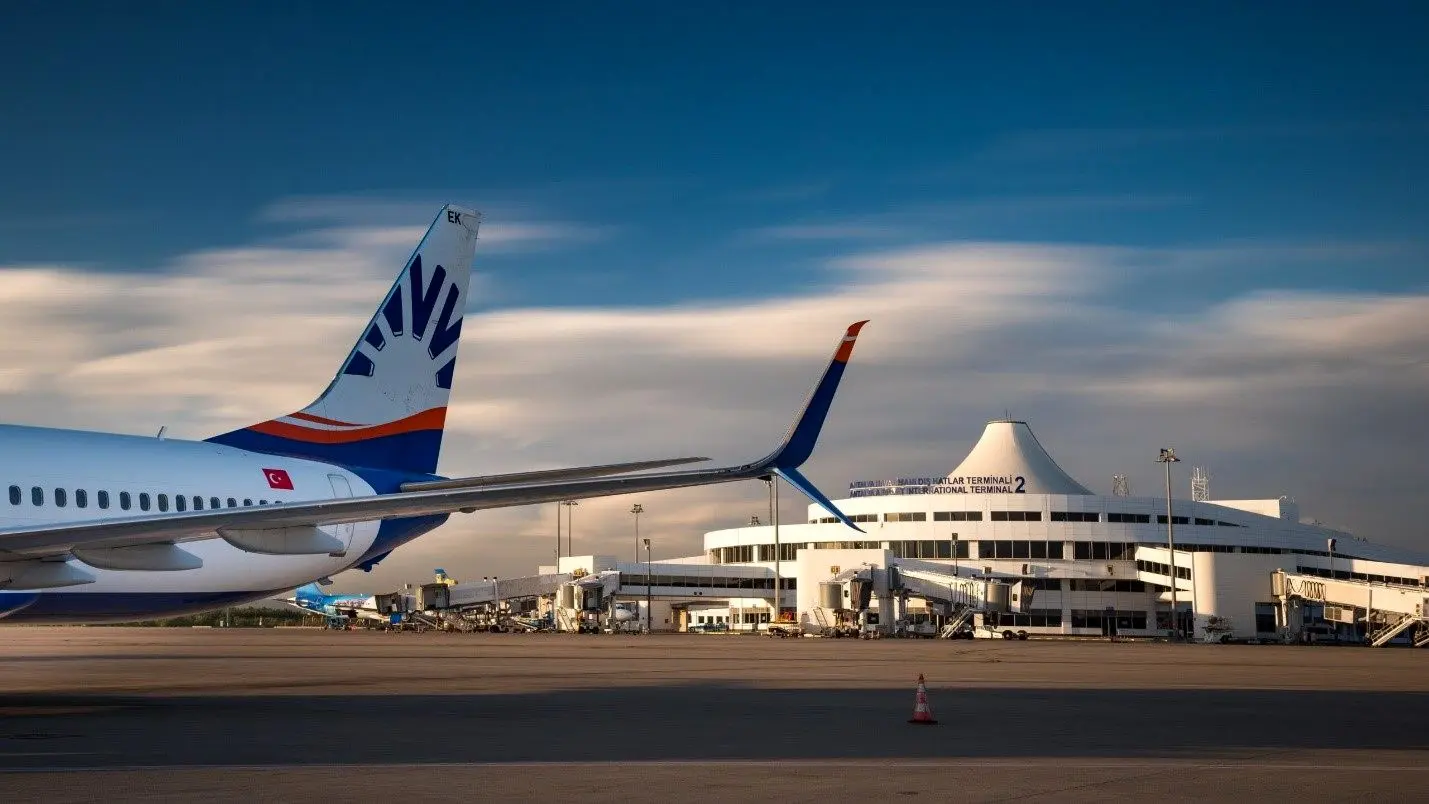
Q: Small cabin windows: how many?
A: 15